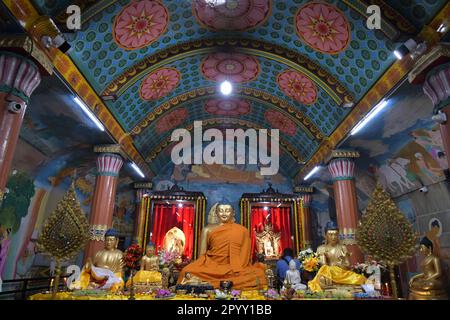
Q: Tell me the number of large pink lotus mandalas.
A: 9